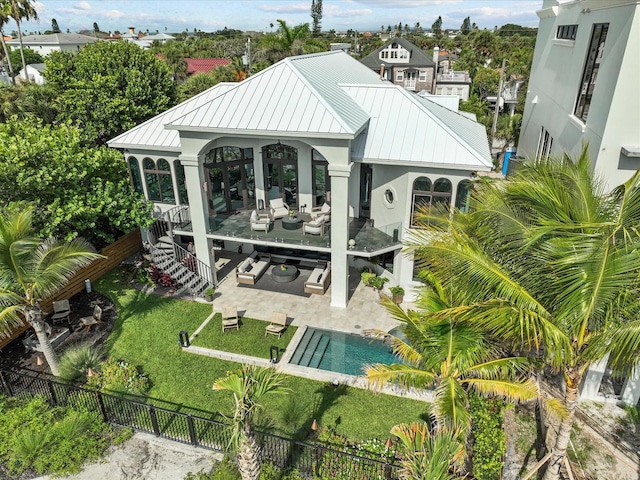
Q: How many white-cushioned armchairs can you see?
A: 4